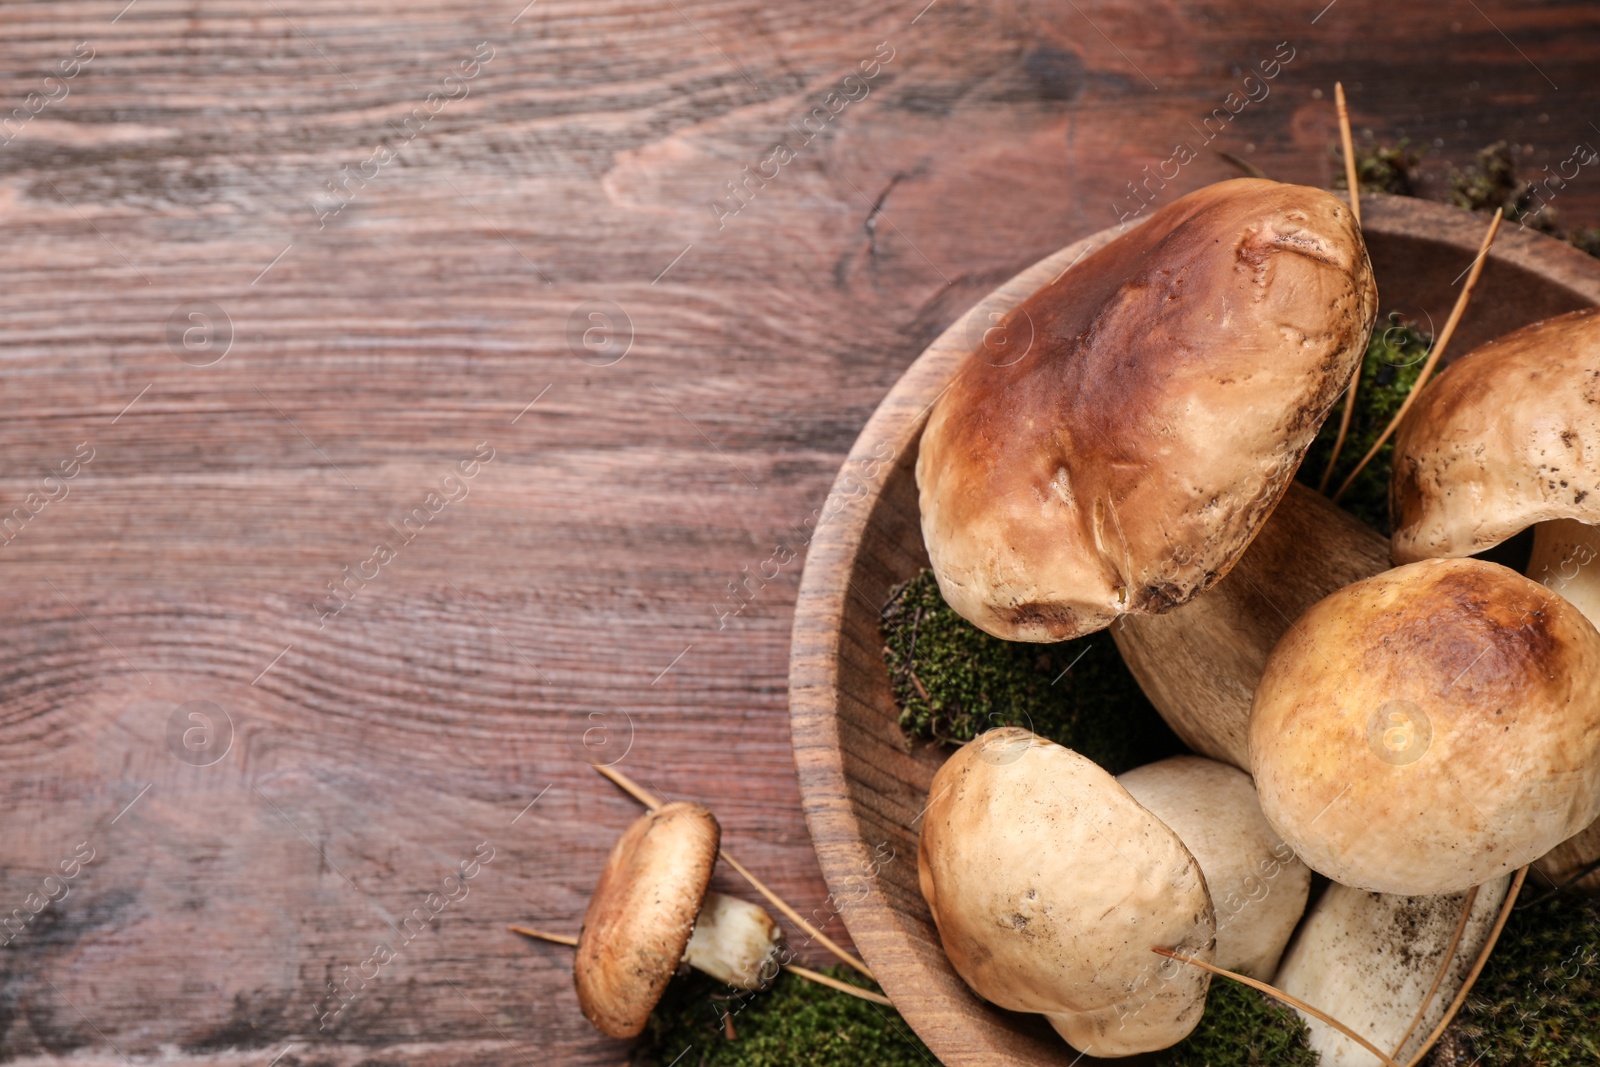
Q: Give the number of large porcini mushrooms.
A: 4